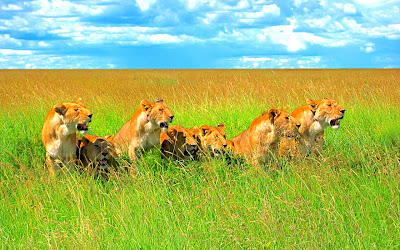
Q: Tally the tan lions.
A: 7